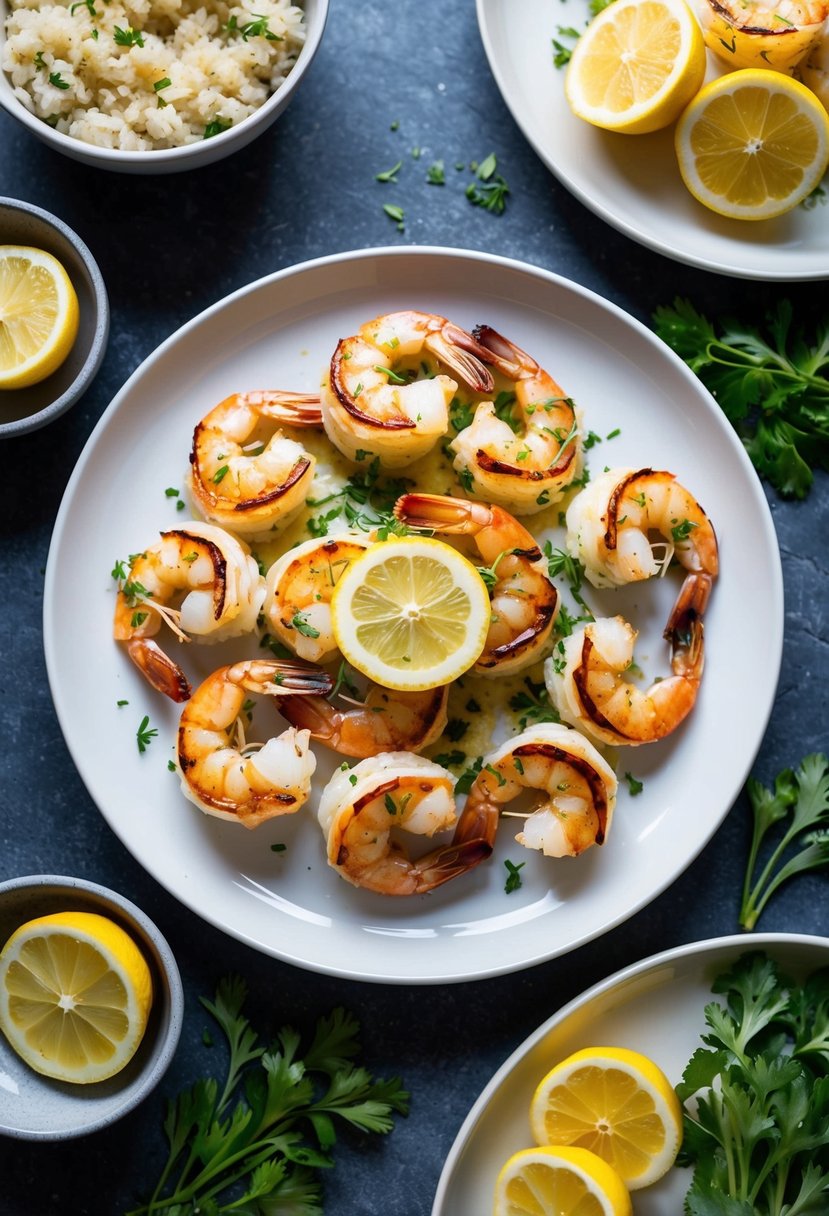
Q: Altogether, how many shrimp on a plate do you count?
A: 12